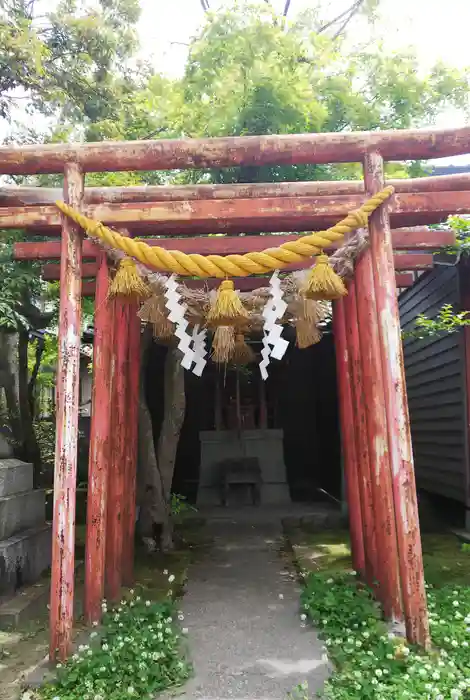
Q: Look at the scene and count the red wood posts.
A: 8